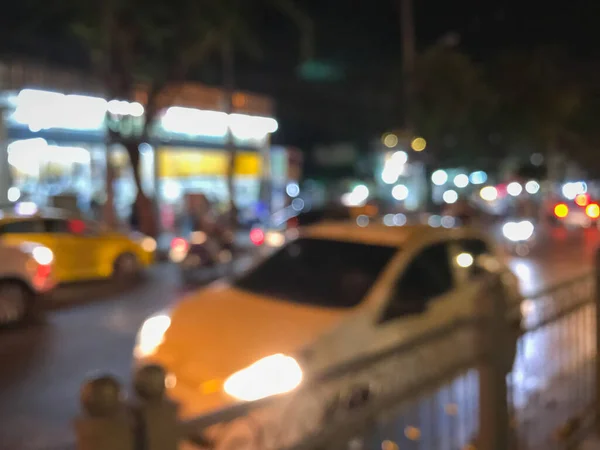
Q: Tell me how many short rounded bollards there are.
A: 2